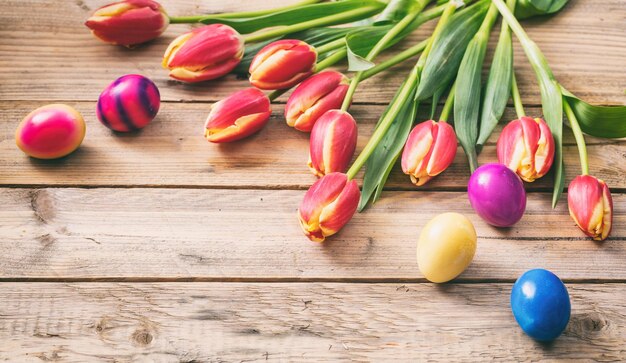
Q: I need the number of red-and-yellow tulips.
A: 10